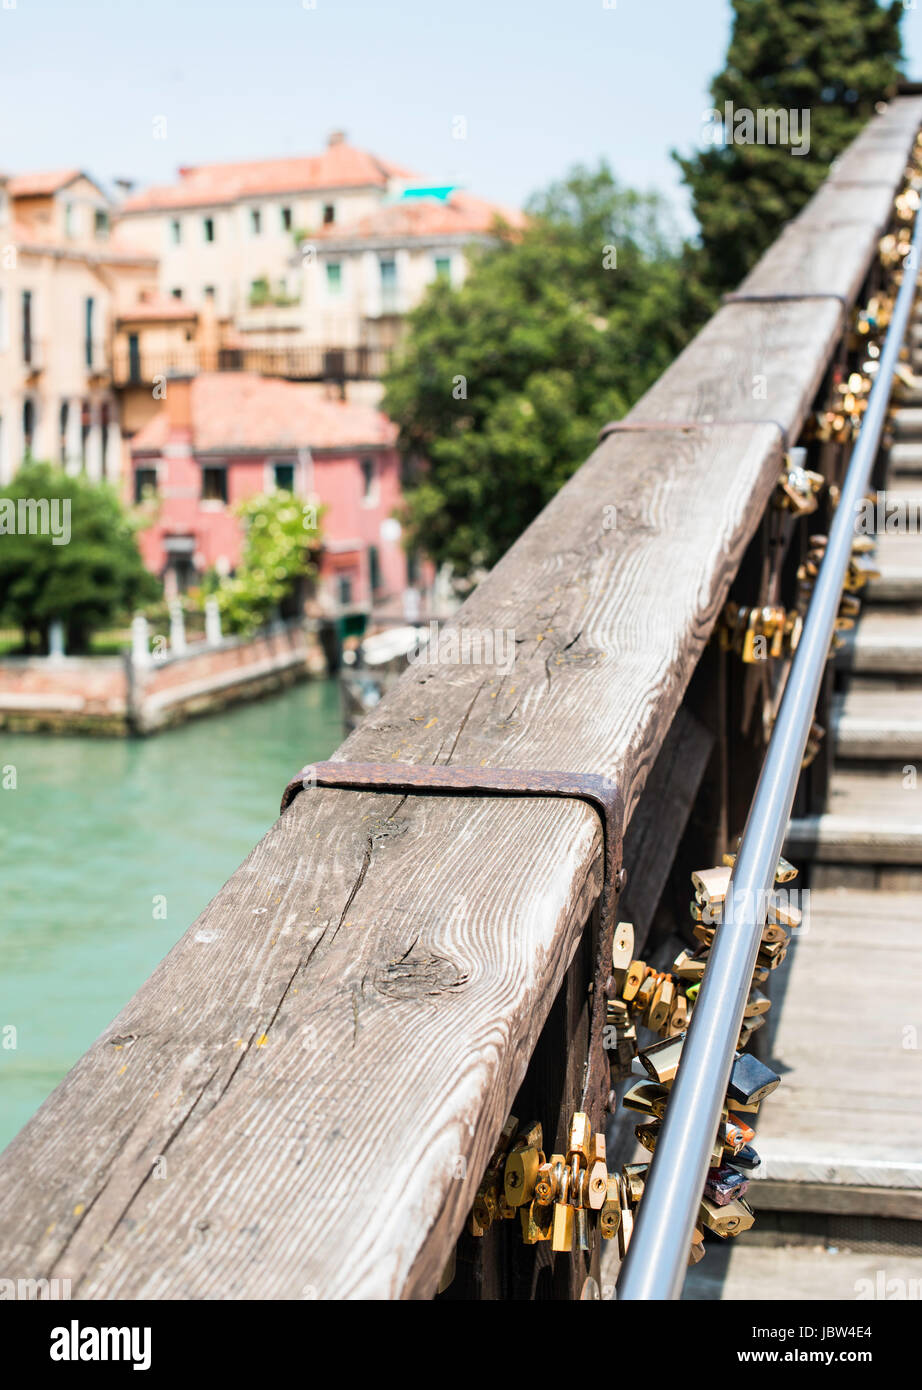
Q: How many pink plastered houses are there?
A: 1